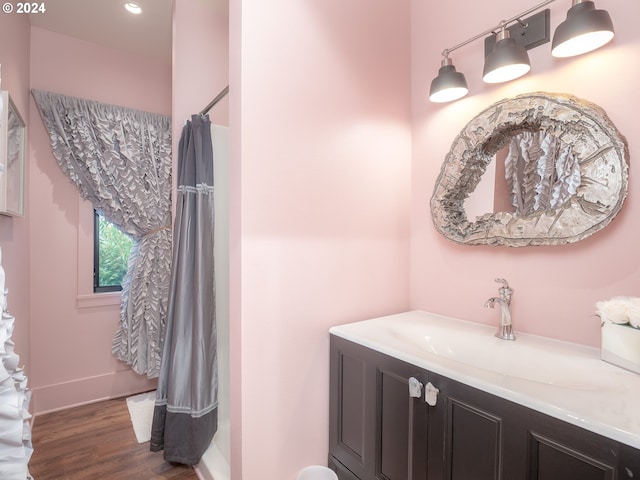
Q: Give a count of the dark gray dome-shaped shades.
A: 3